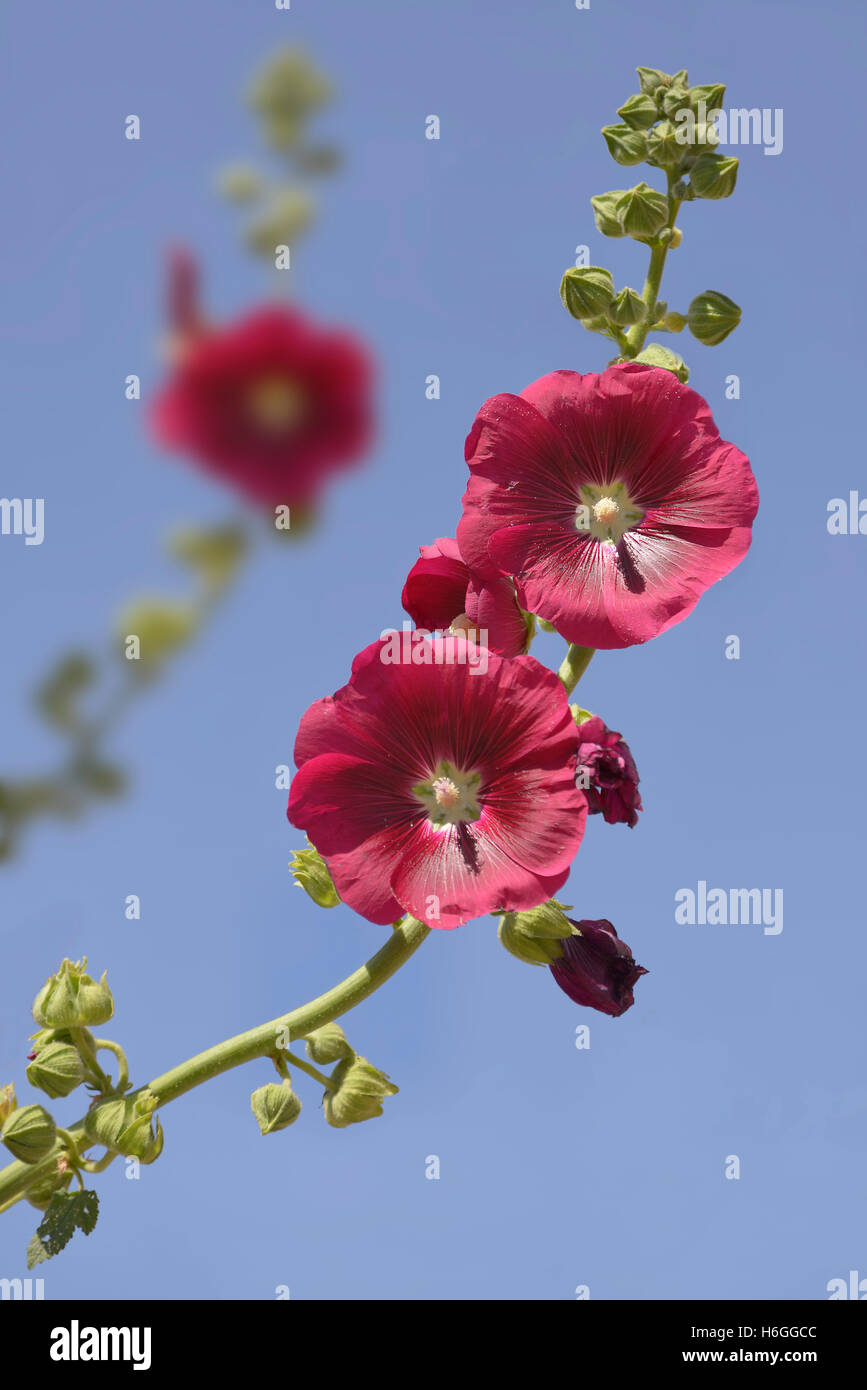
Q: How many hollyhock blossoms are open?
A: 3